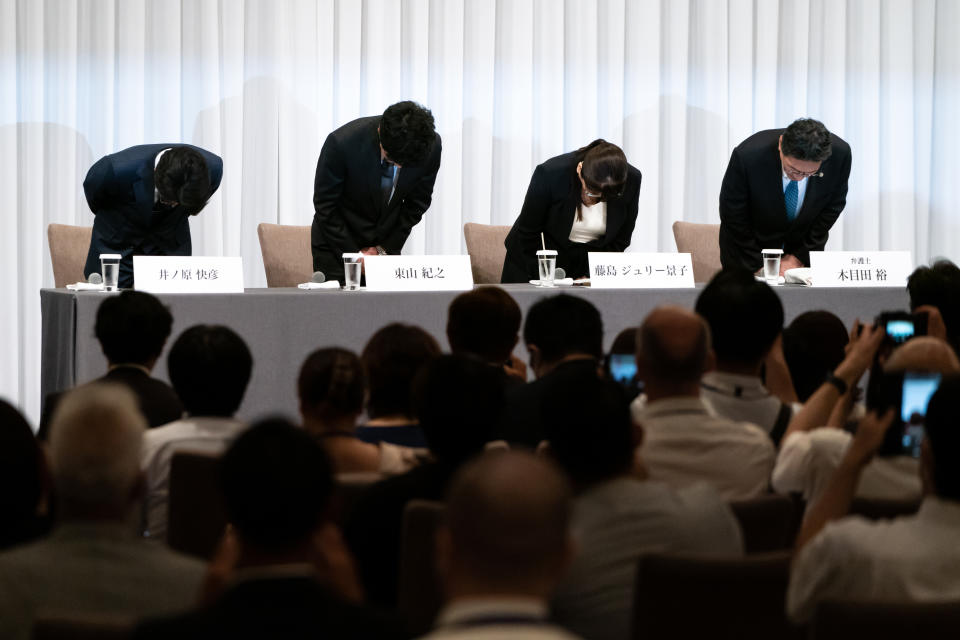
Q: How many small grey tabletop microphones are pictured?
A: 3